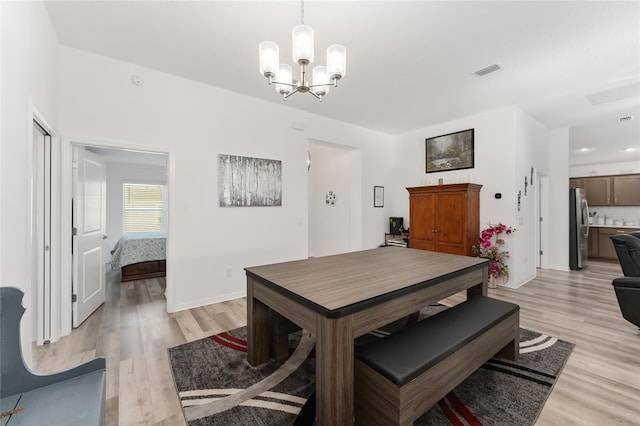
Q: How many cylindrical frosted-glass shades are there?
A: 5